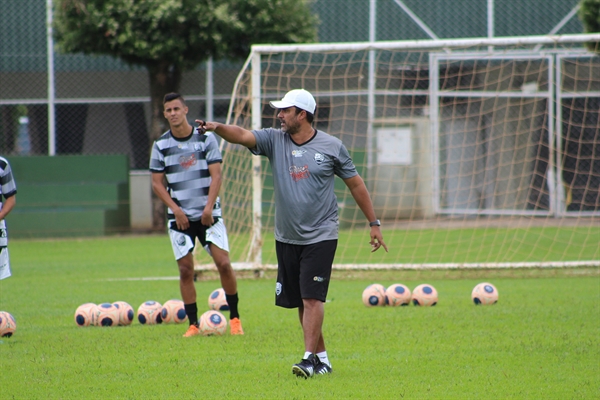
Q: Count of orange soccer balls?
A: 12